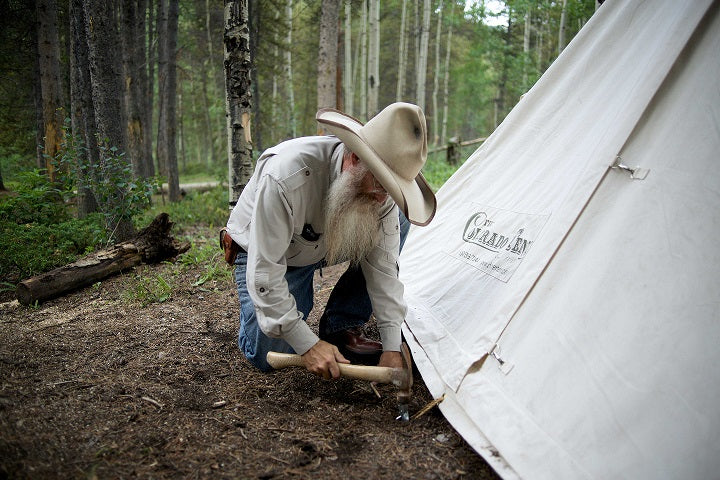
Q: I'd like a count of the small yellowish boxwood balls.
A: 0